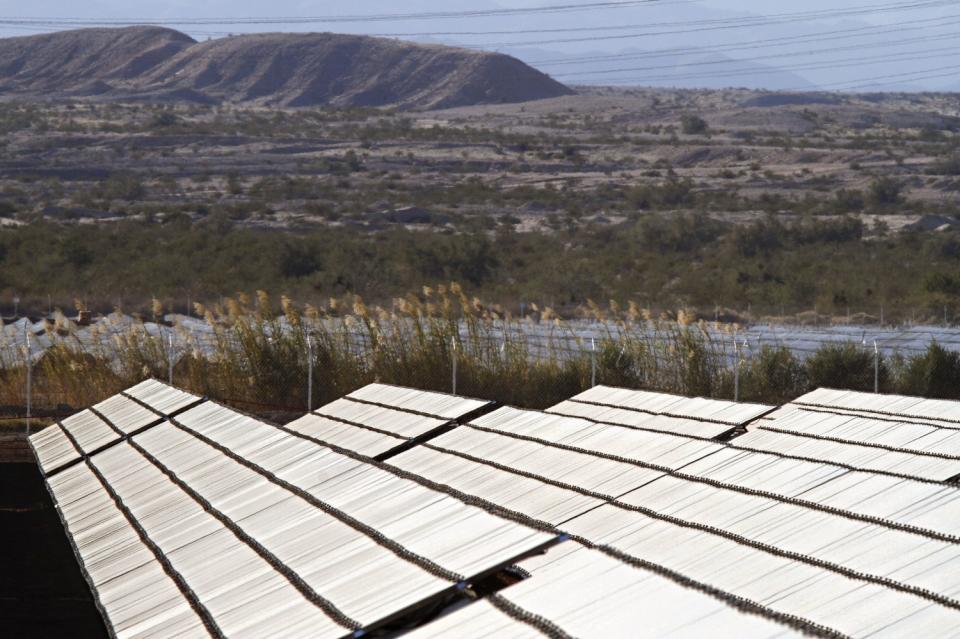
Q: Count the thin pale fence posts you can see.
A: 7